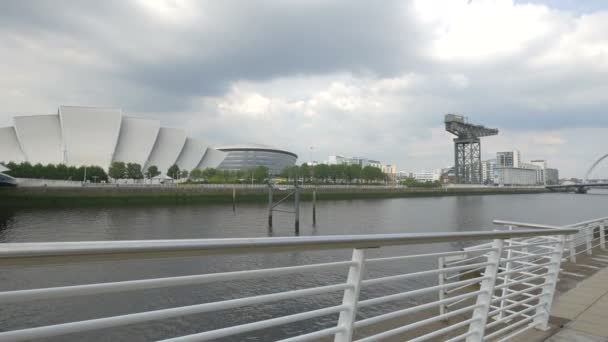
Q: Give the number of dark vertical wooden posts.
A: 4